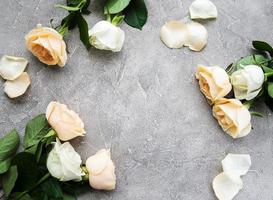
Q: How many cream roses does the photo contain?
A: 5